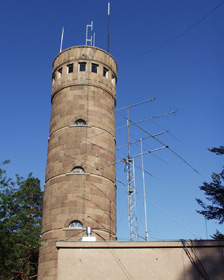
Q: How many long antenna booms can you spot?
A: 4